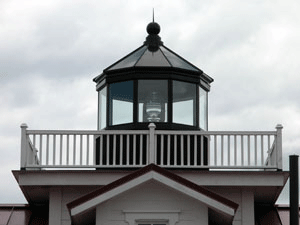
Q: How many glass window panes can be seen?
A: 5